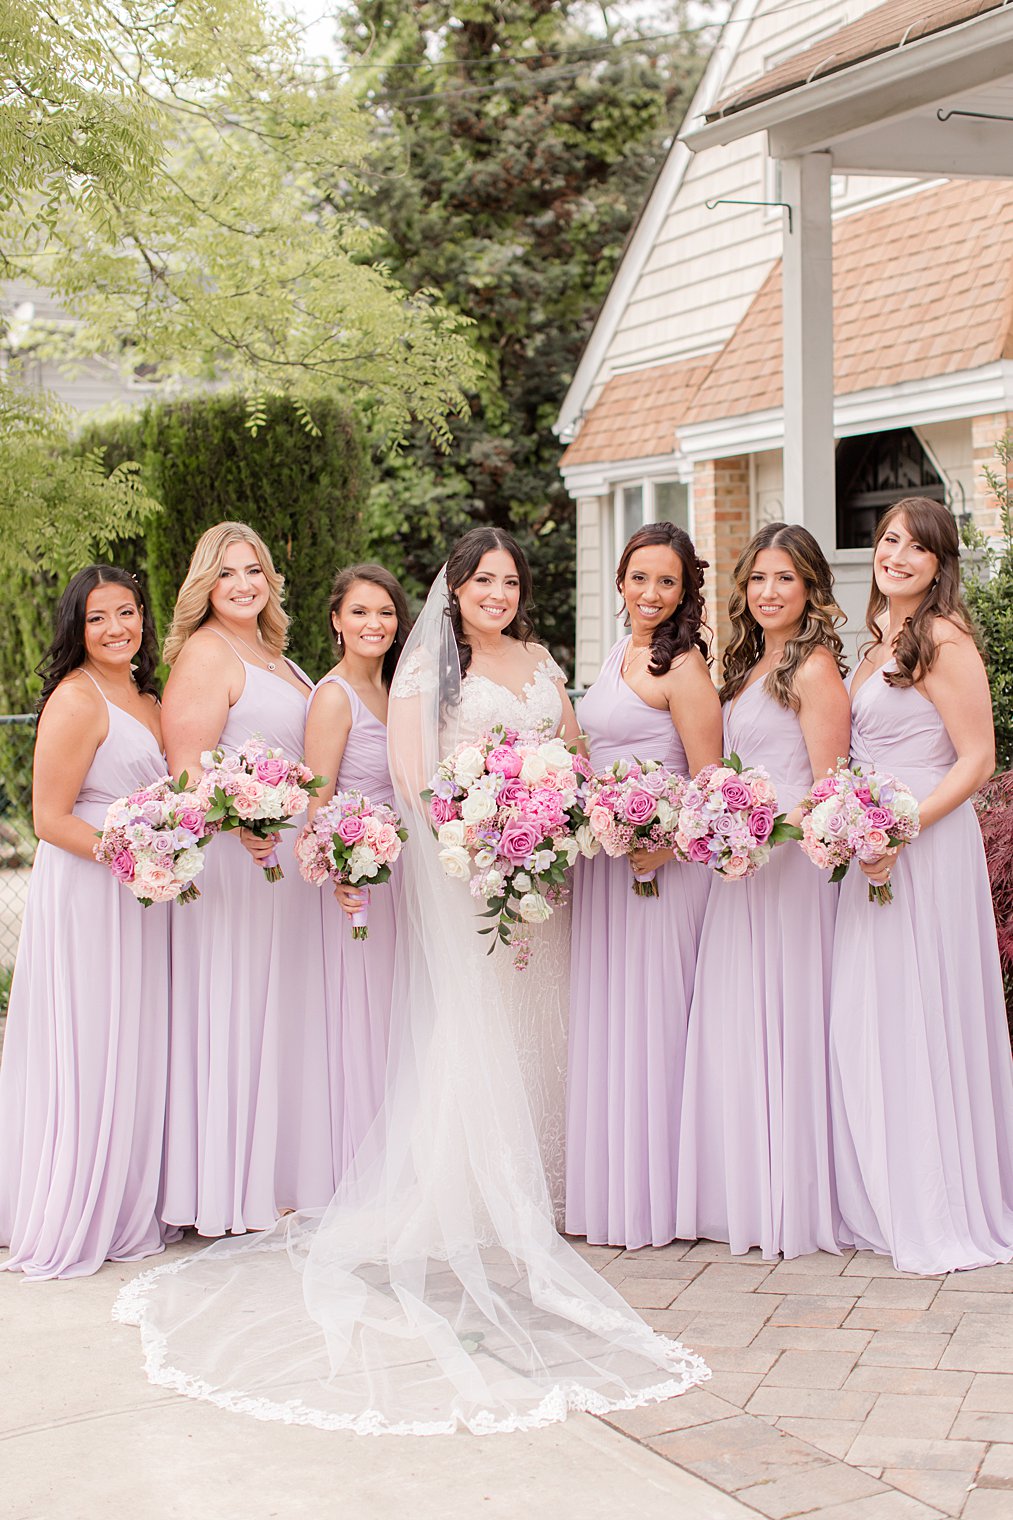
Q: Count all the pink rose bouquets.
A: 7